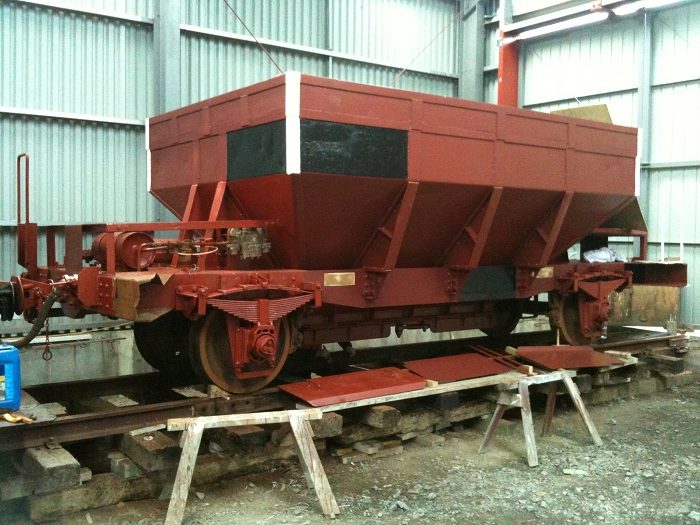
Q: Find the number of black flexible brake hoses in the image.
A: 1